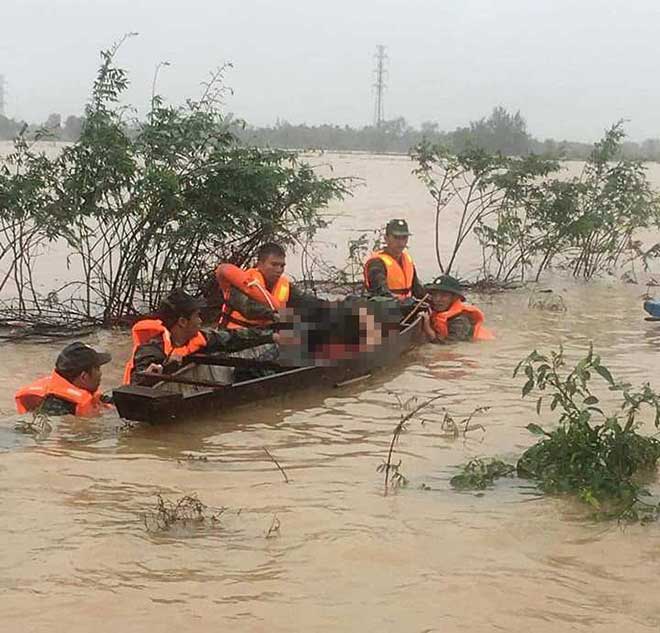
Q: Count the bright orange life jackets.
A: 5